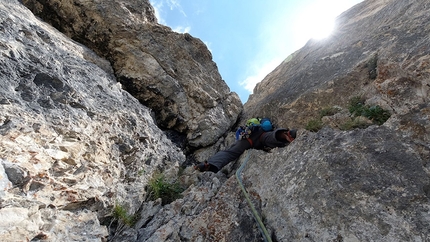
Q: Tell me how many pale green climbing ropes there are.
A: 1